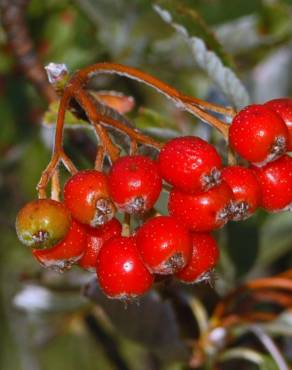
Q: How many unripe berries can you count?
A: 1